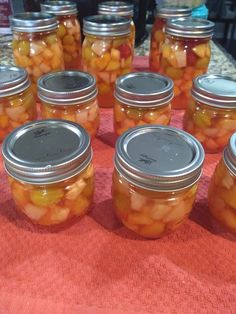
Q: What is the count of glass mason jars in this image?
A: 13